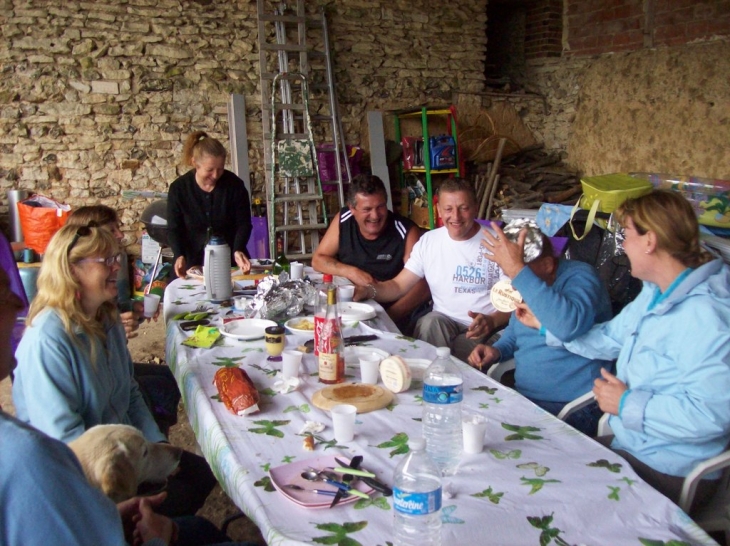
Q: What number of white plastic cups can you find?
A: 7